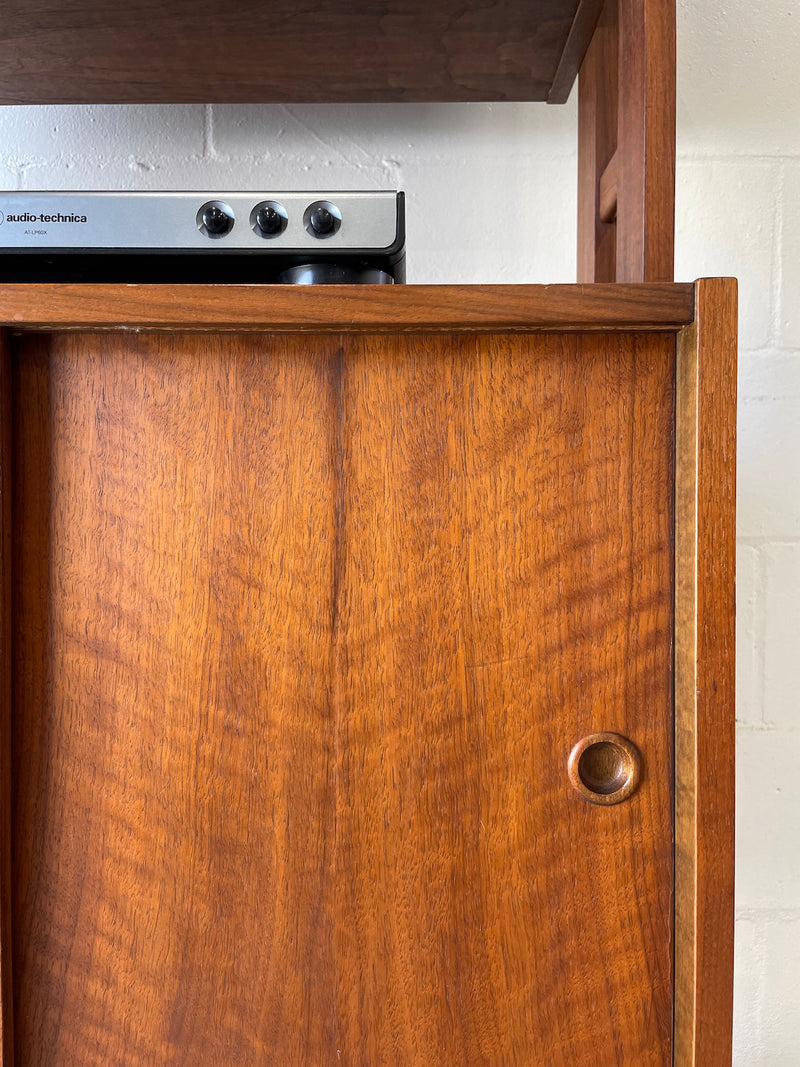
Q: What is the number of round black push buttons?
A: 3